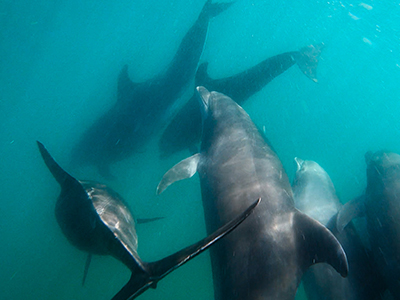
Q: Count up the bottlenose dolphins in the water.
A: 6